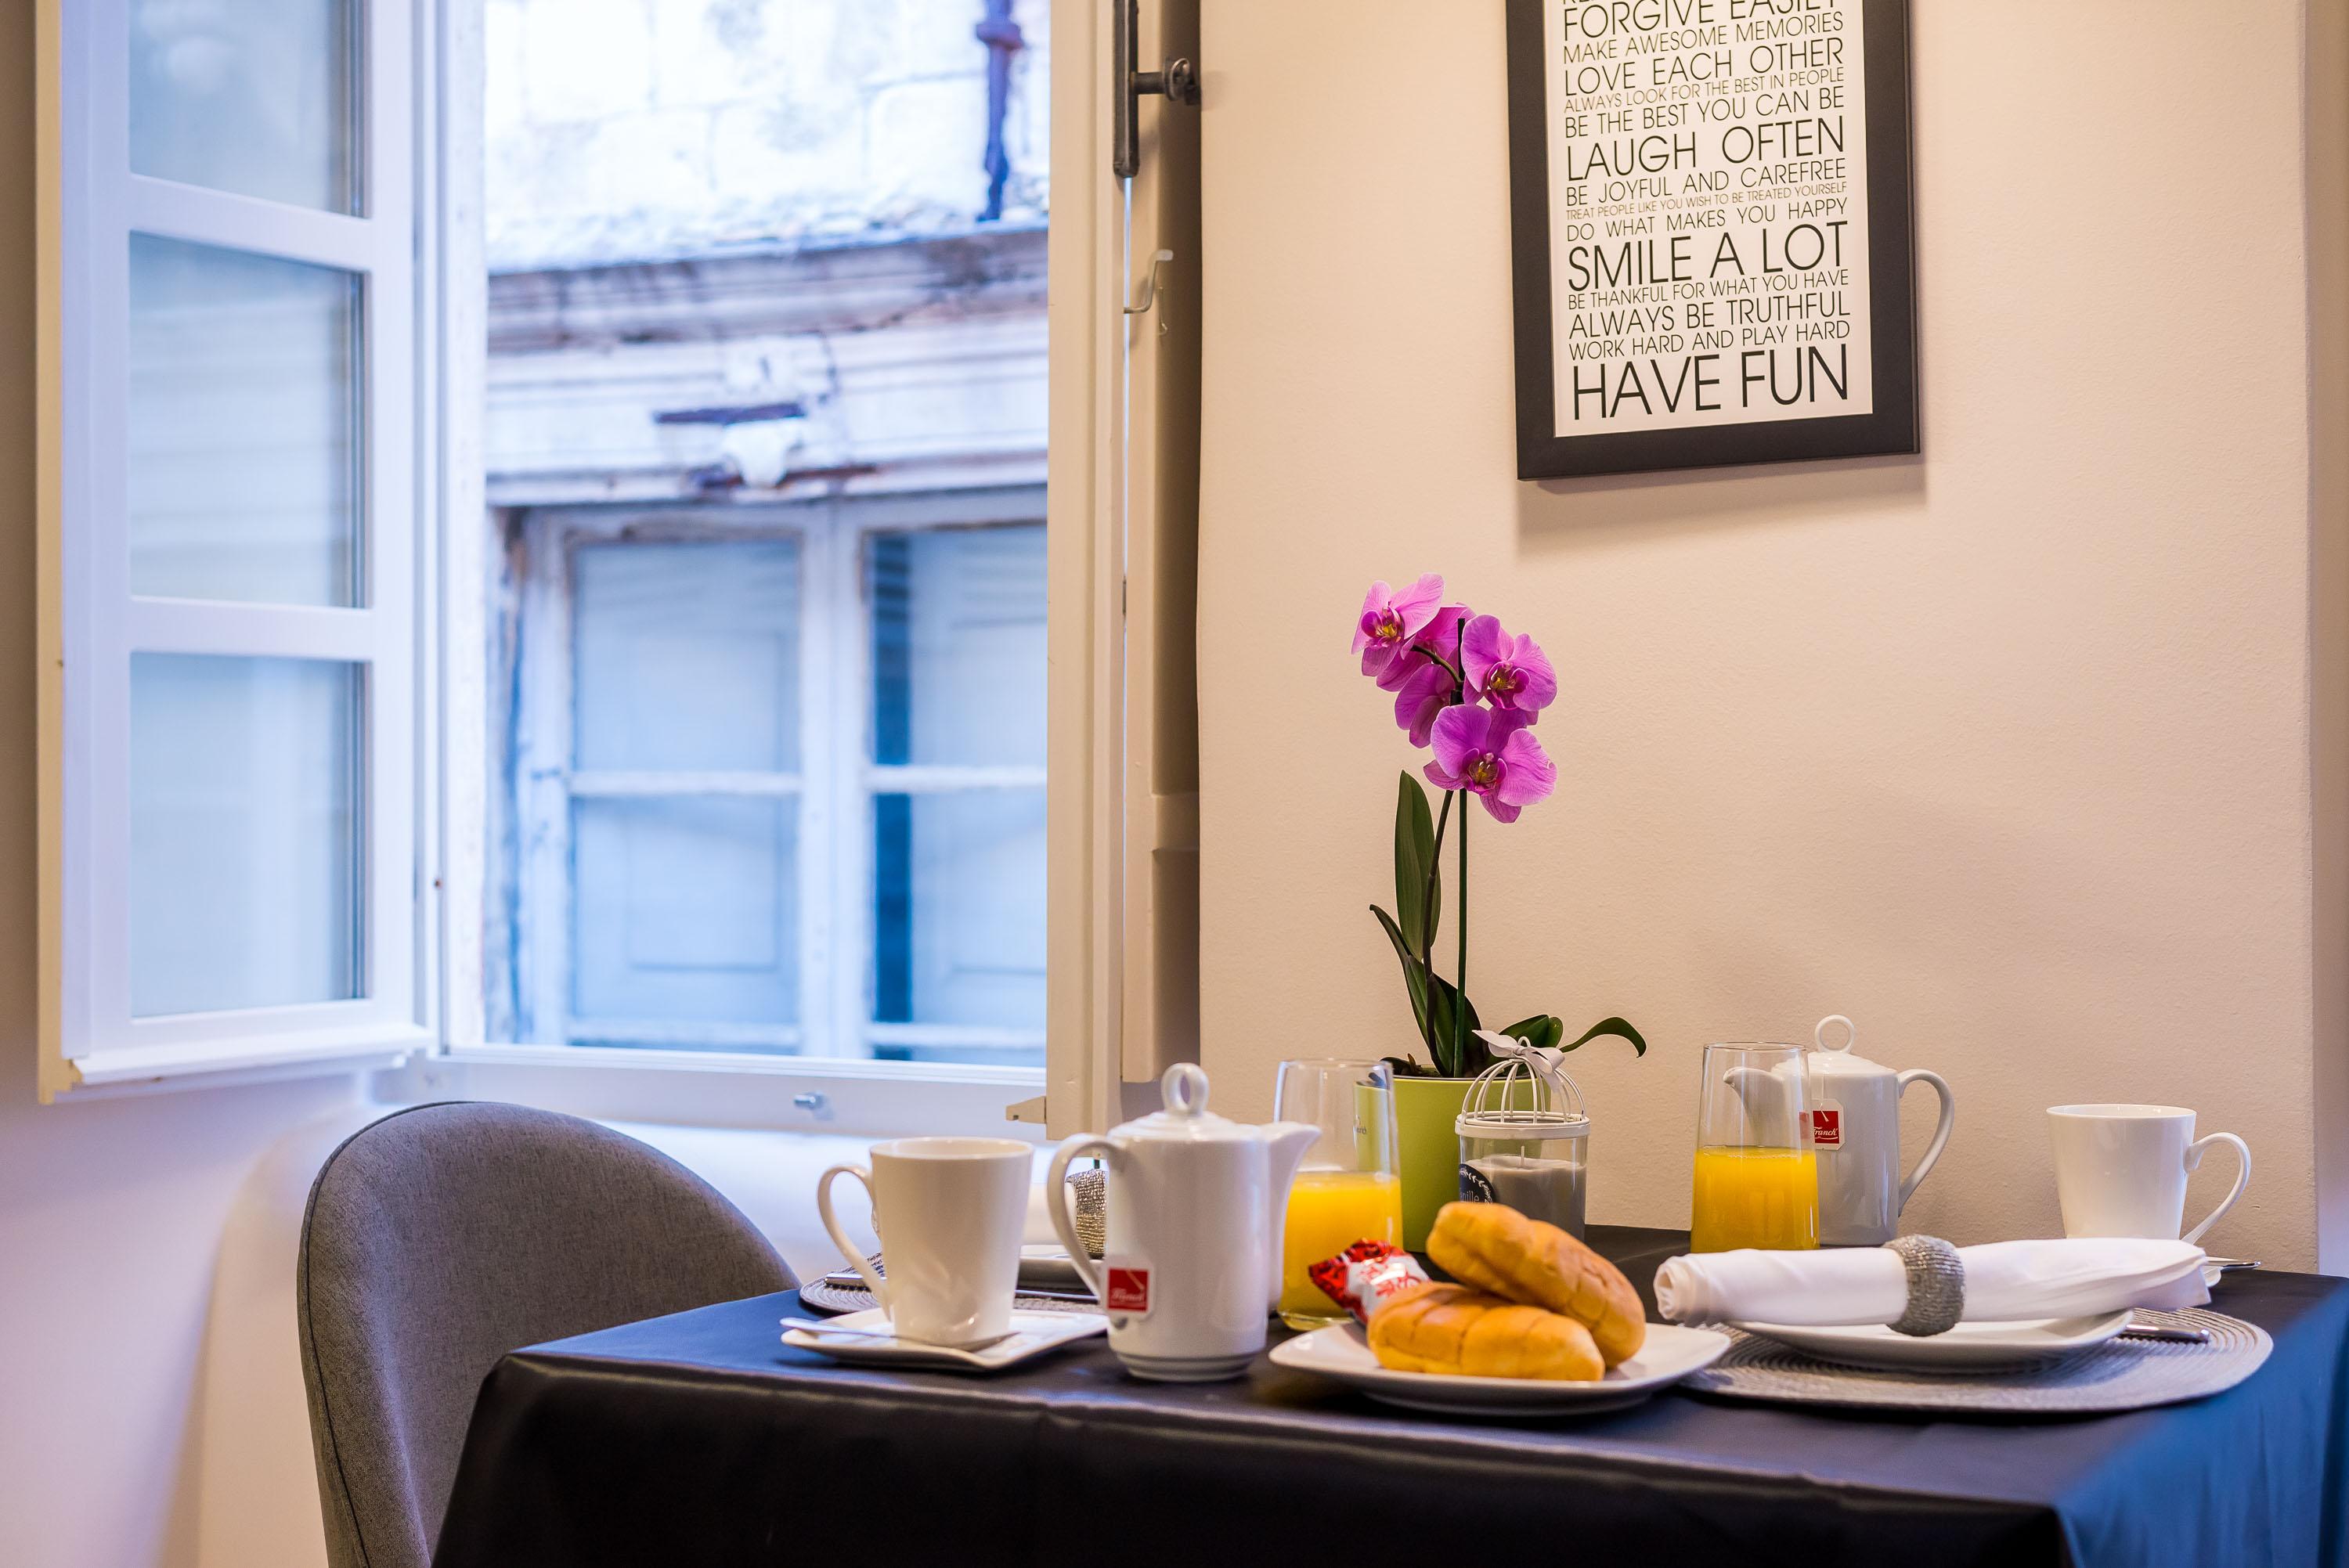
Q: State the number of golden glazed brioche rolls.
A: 2